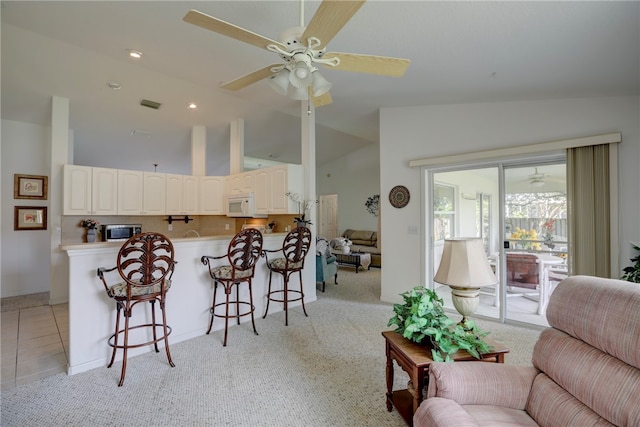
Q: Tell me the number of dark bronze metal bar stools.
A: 3